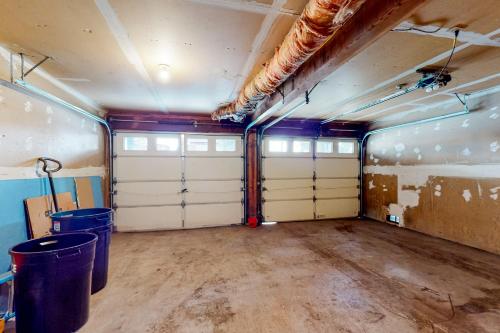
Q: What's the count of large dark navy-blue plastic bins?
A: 2